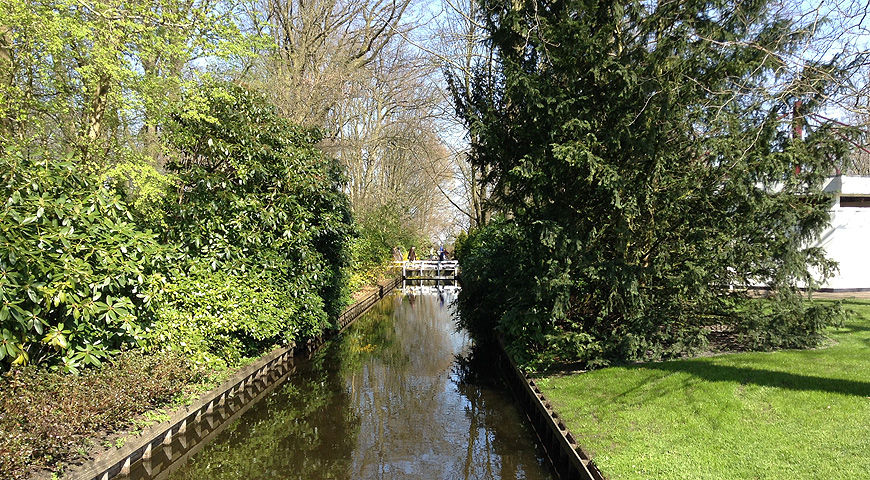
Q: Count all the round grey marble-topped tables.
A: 0